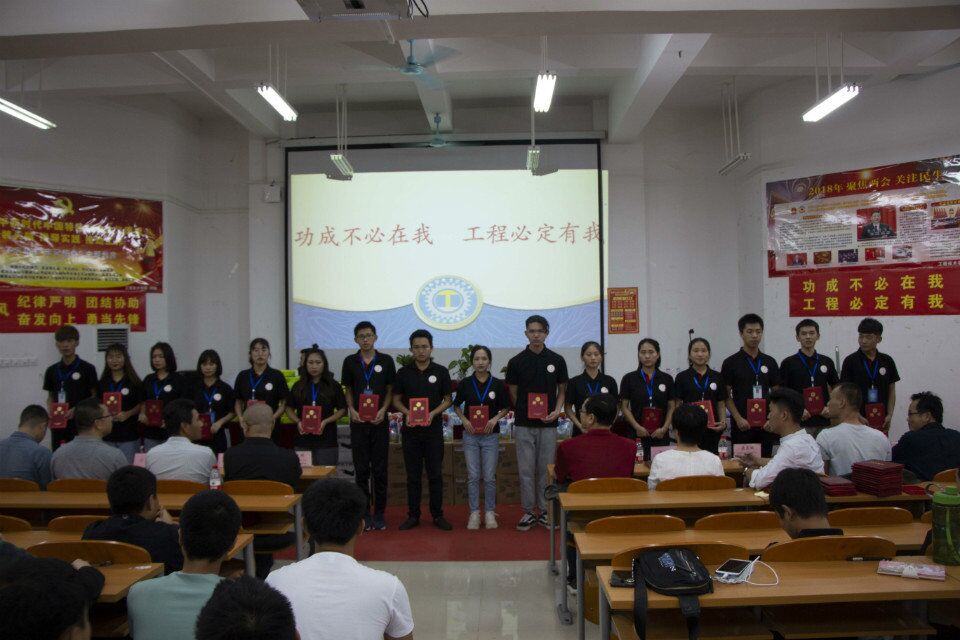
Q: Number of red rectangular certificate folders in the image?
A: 15